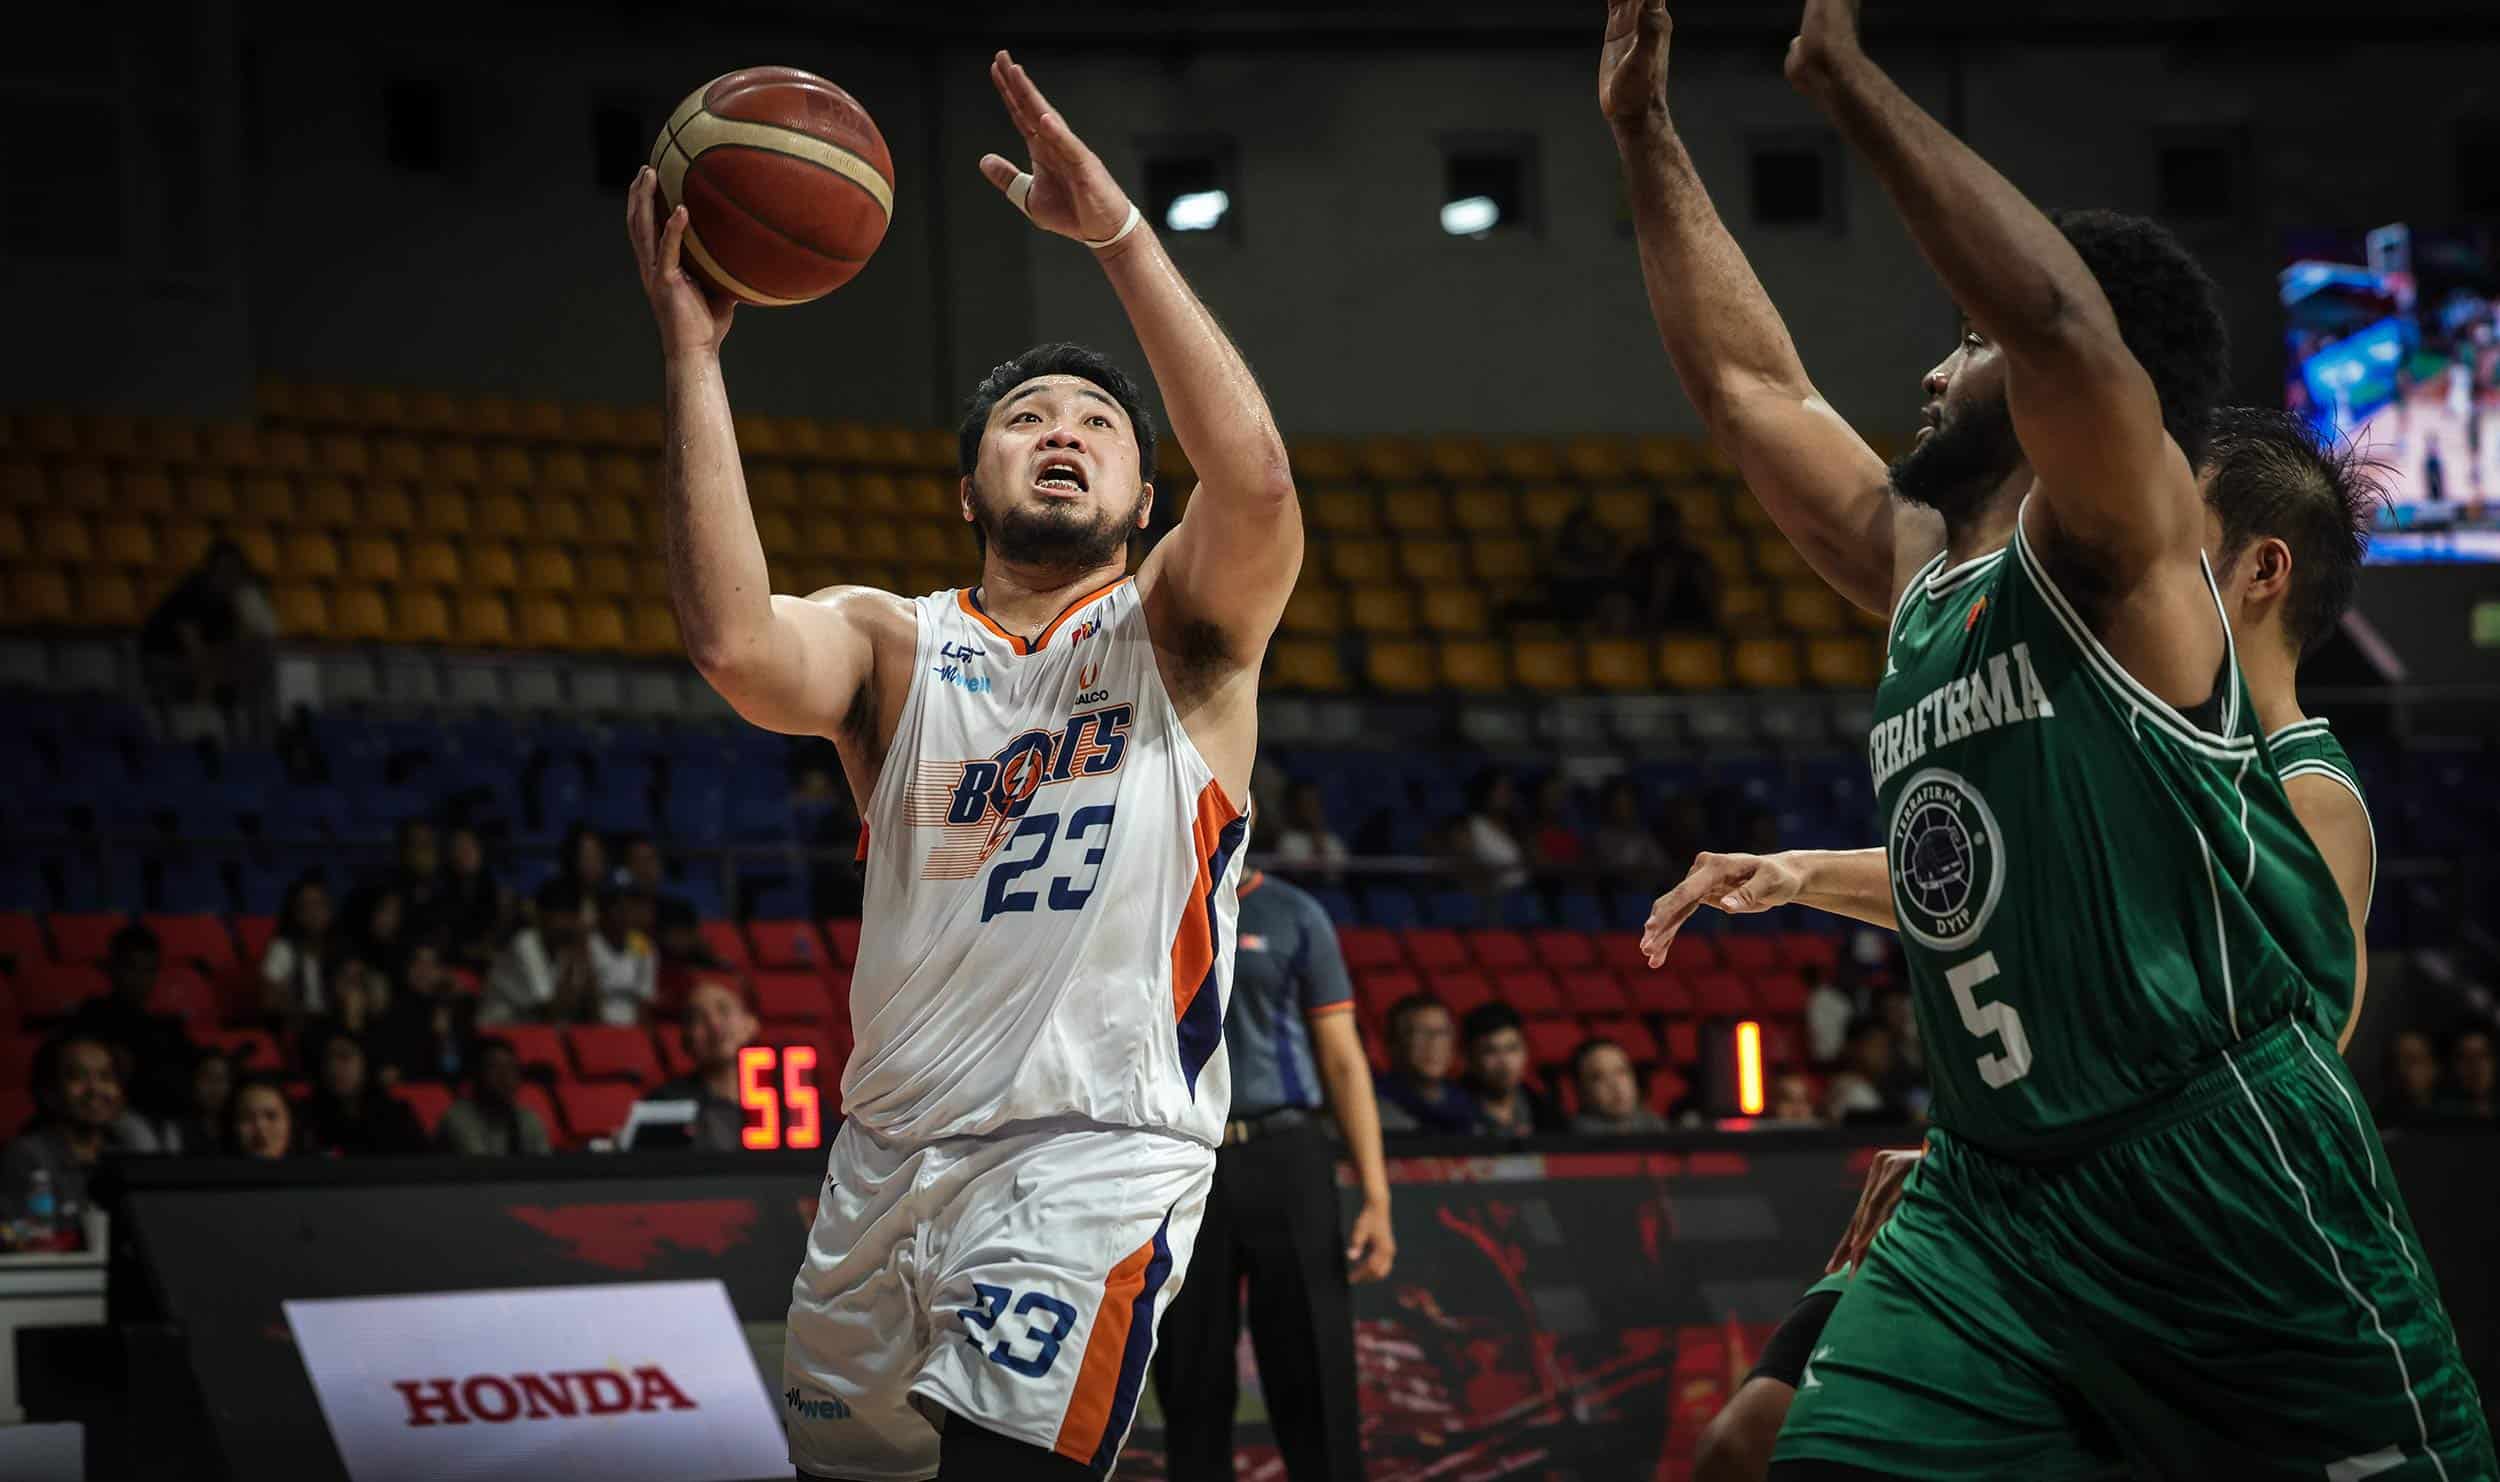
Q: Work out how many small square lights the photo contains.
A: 2